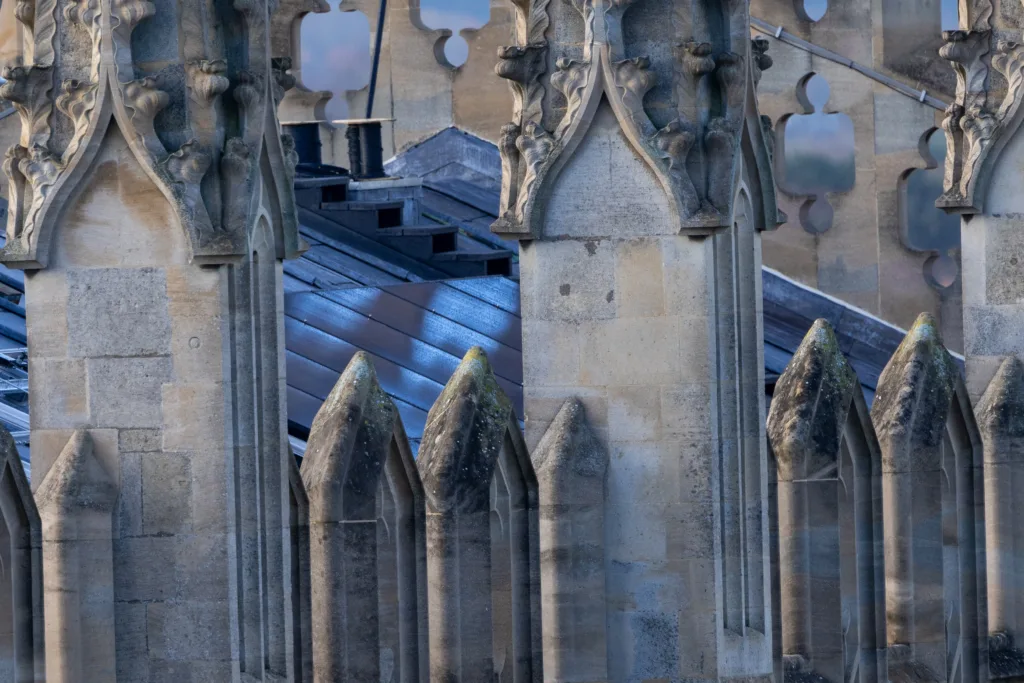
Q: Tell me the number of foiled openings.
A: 5